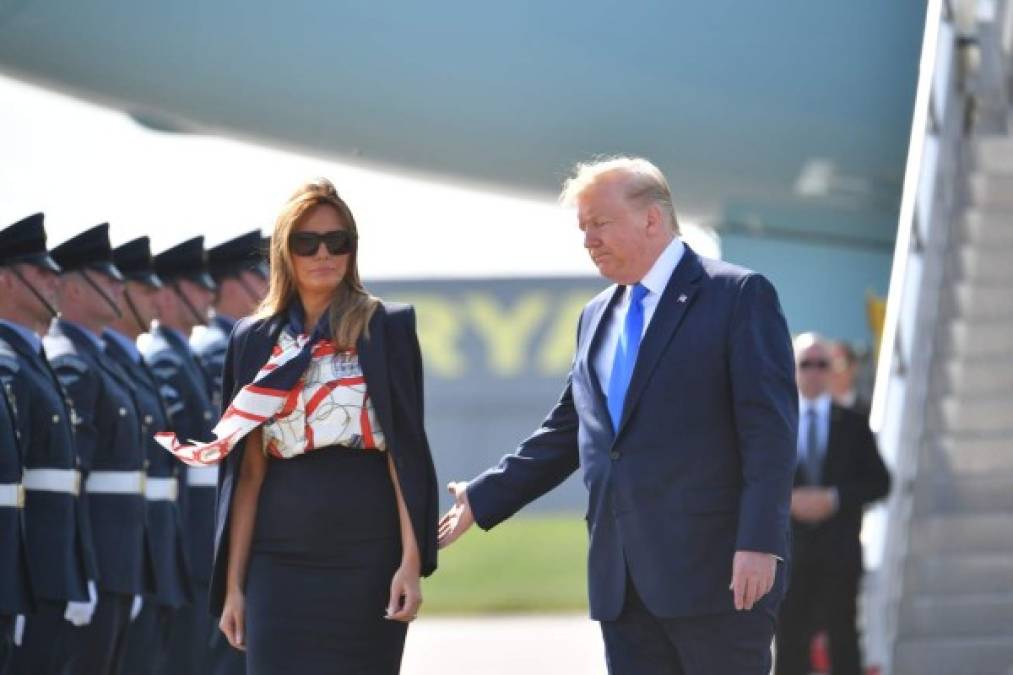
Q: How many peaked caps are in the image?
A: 5